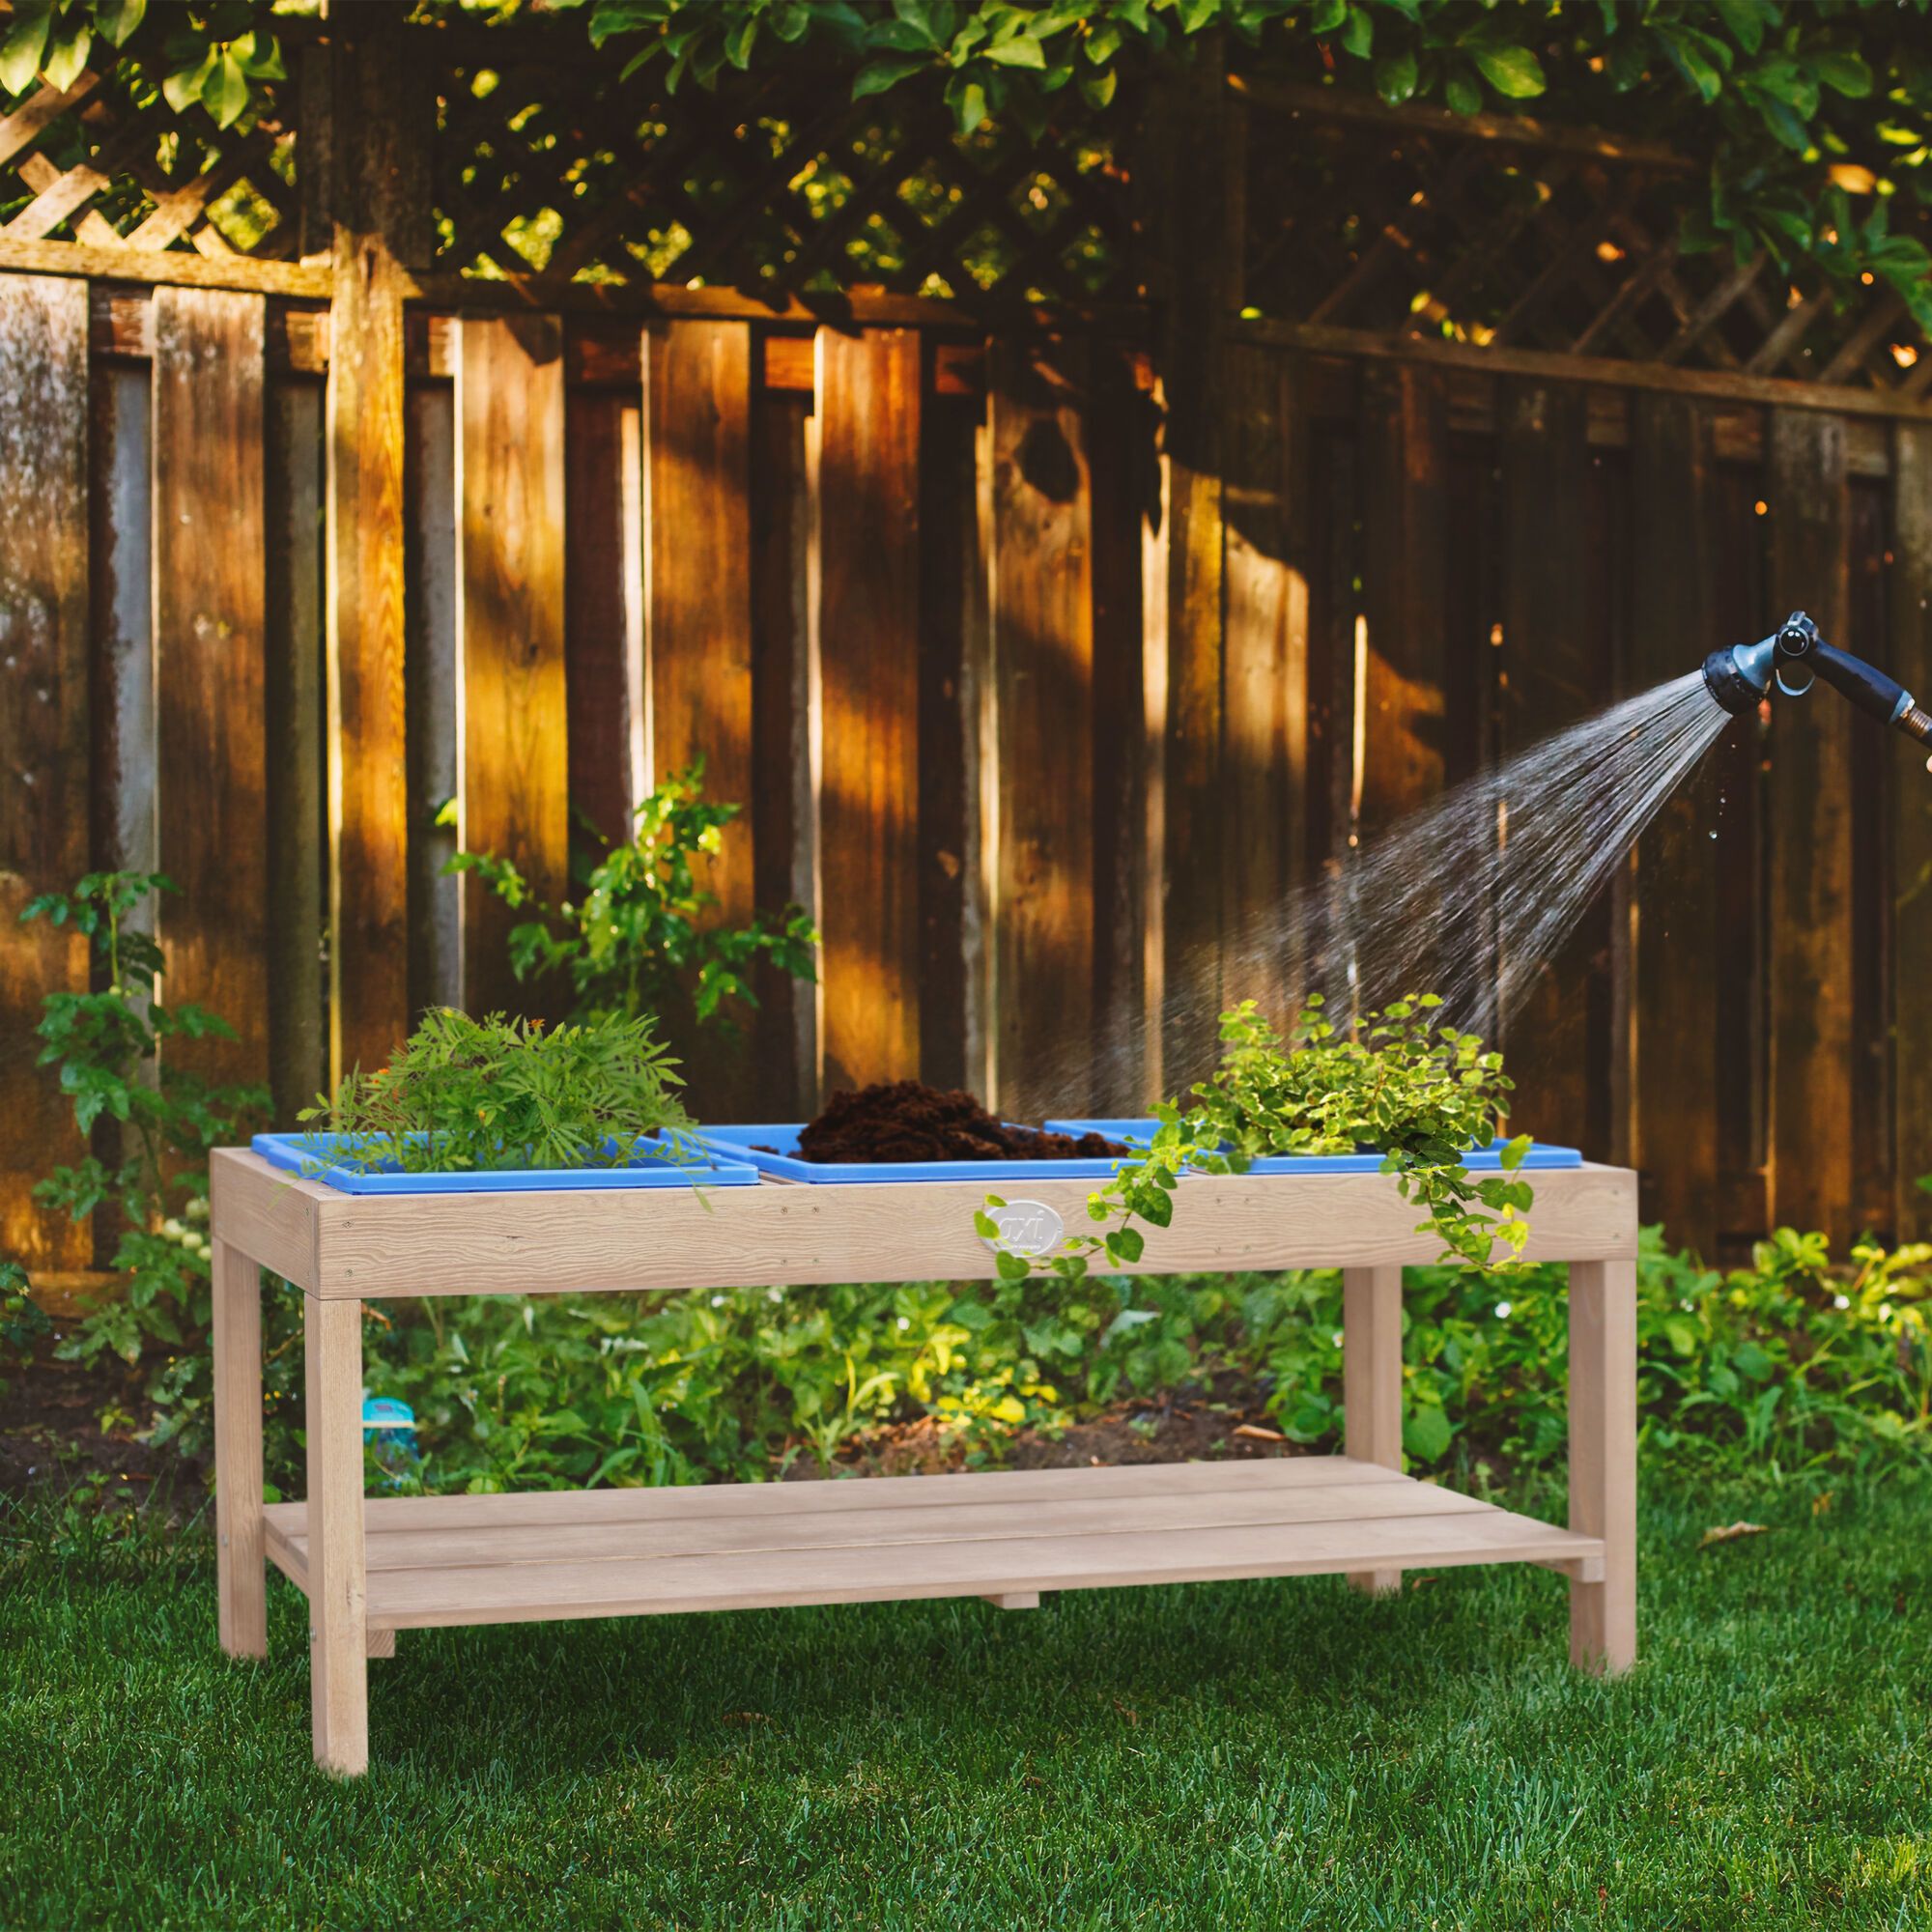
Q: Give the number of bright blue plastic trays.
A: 3